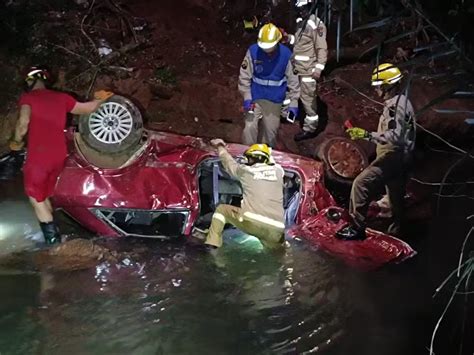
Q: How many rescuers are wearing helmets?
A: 5